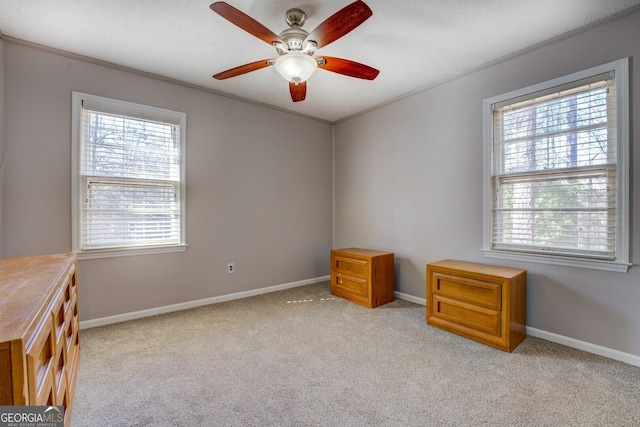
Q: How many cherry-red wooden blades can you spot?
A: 5